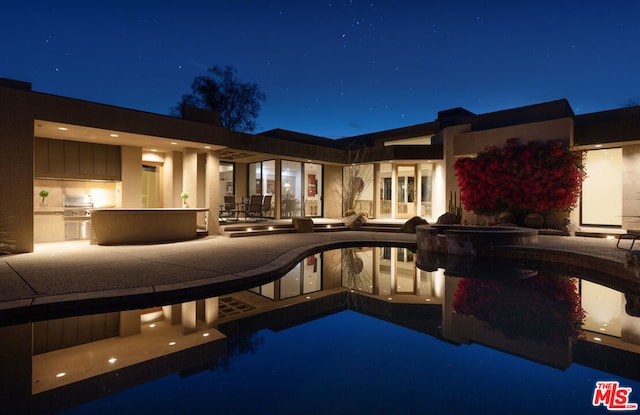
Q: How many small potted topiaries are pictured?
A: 2